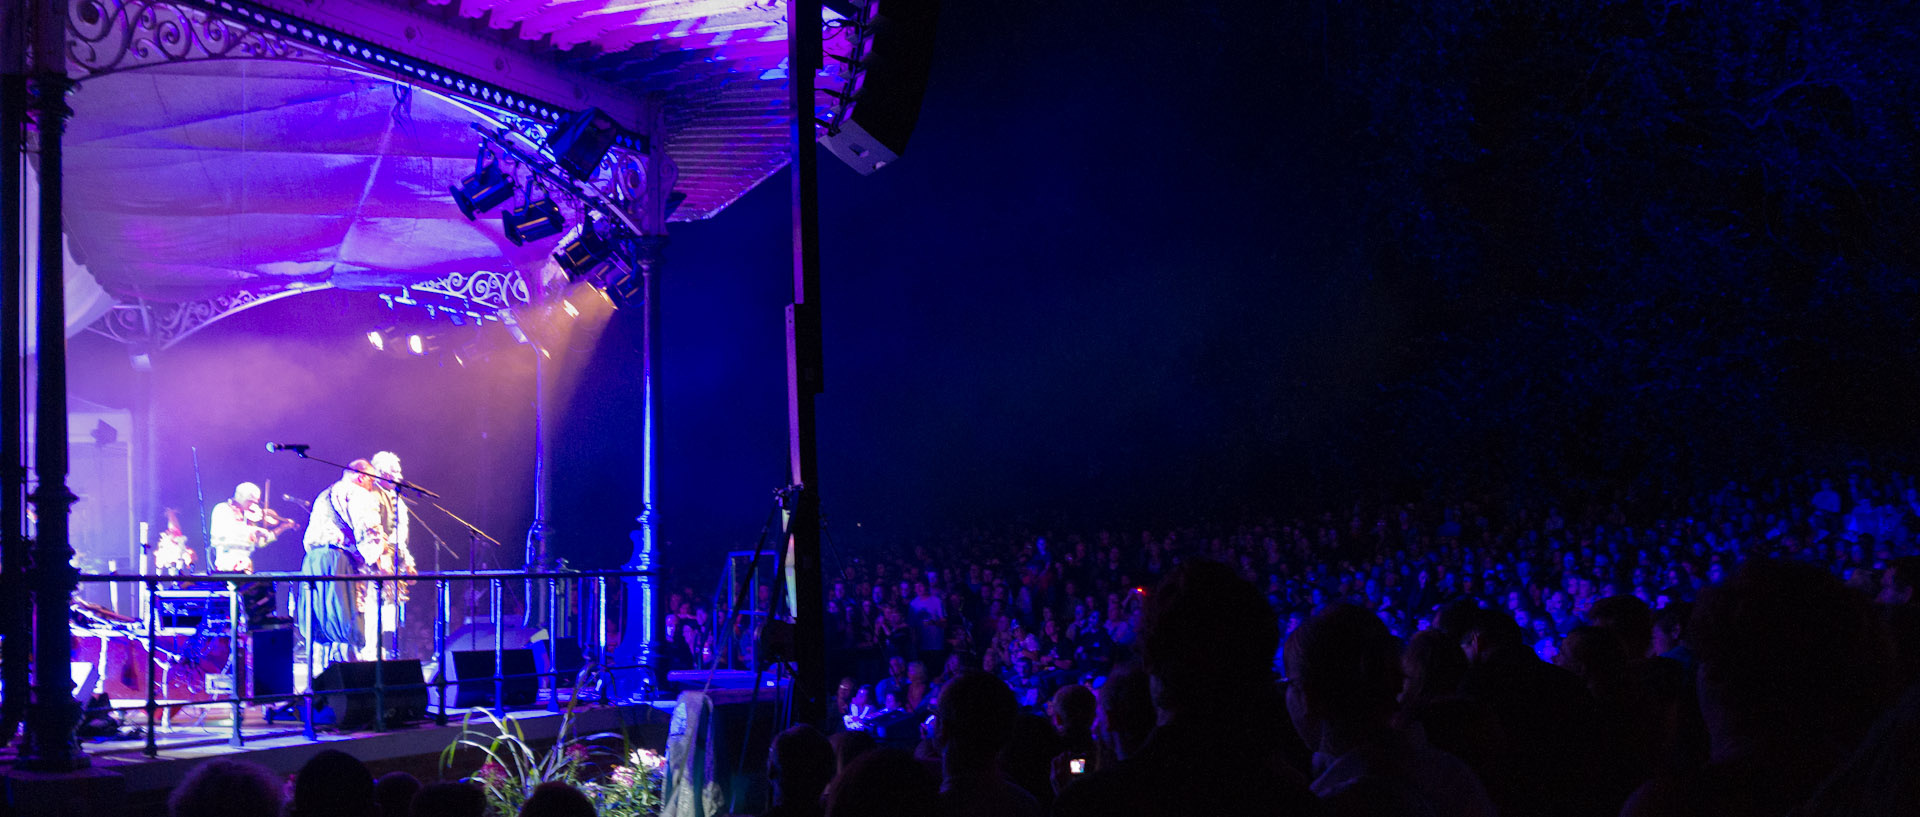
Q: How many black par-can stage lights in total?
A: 4